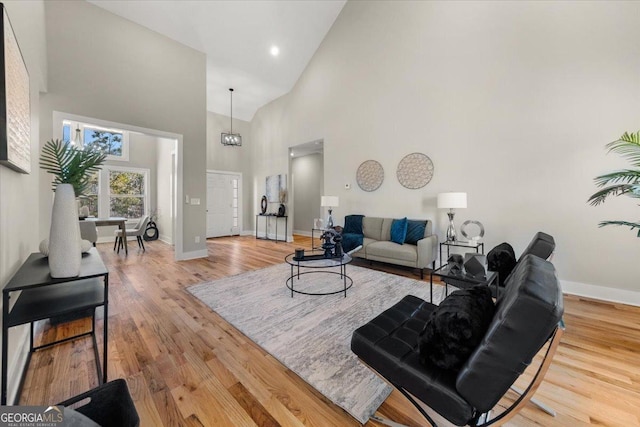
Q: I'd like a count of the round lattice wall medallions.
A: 2